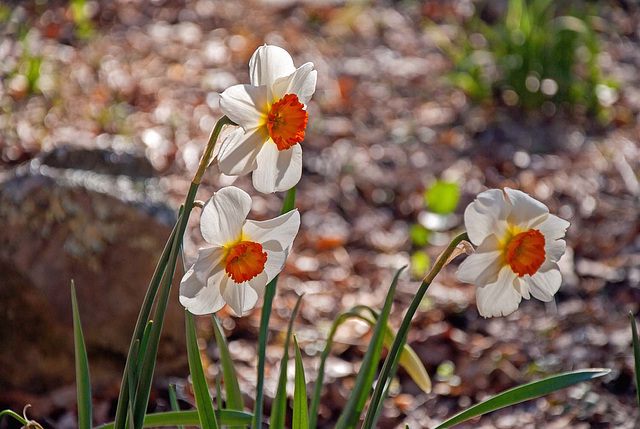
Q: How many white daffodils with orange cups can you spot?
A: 3